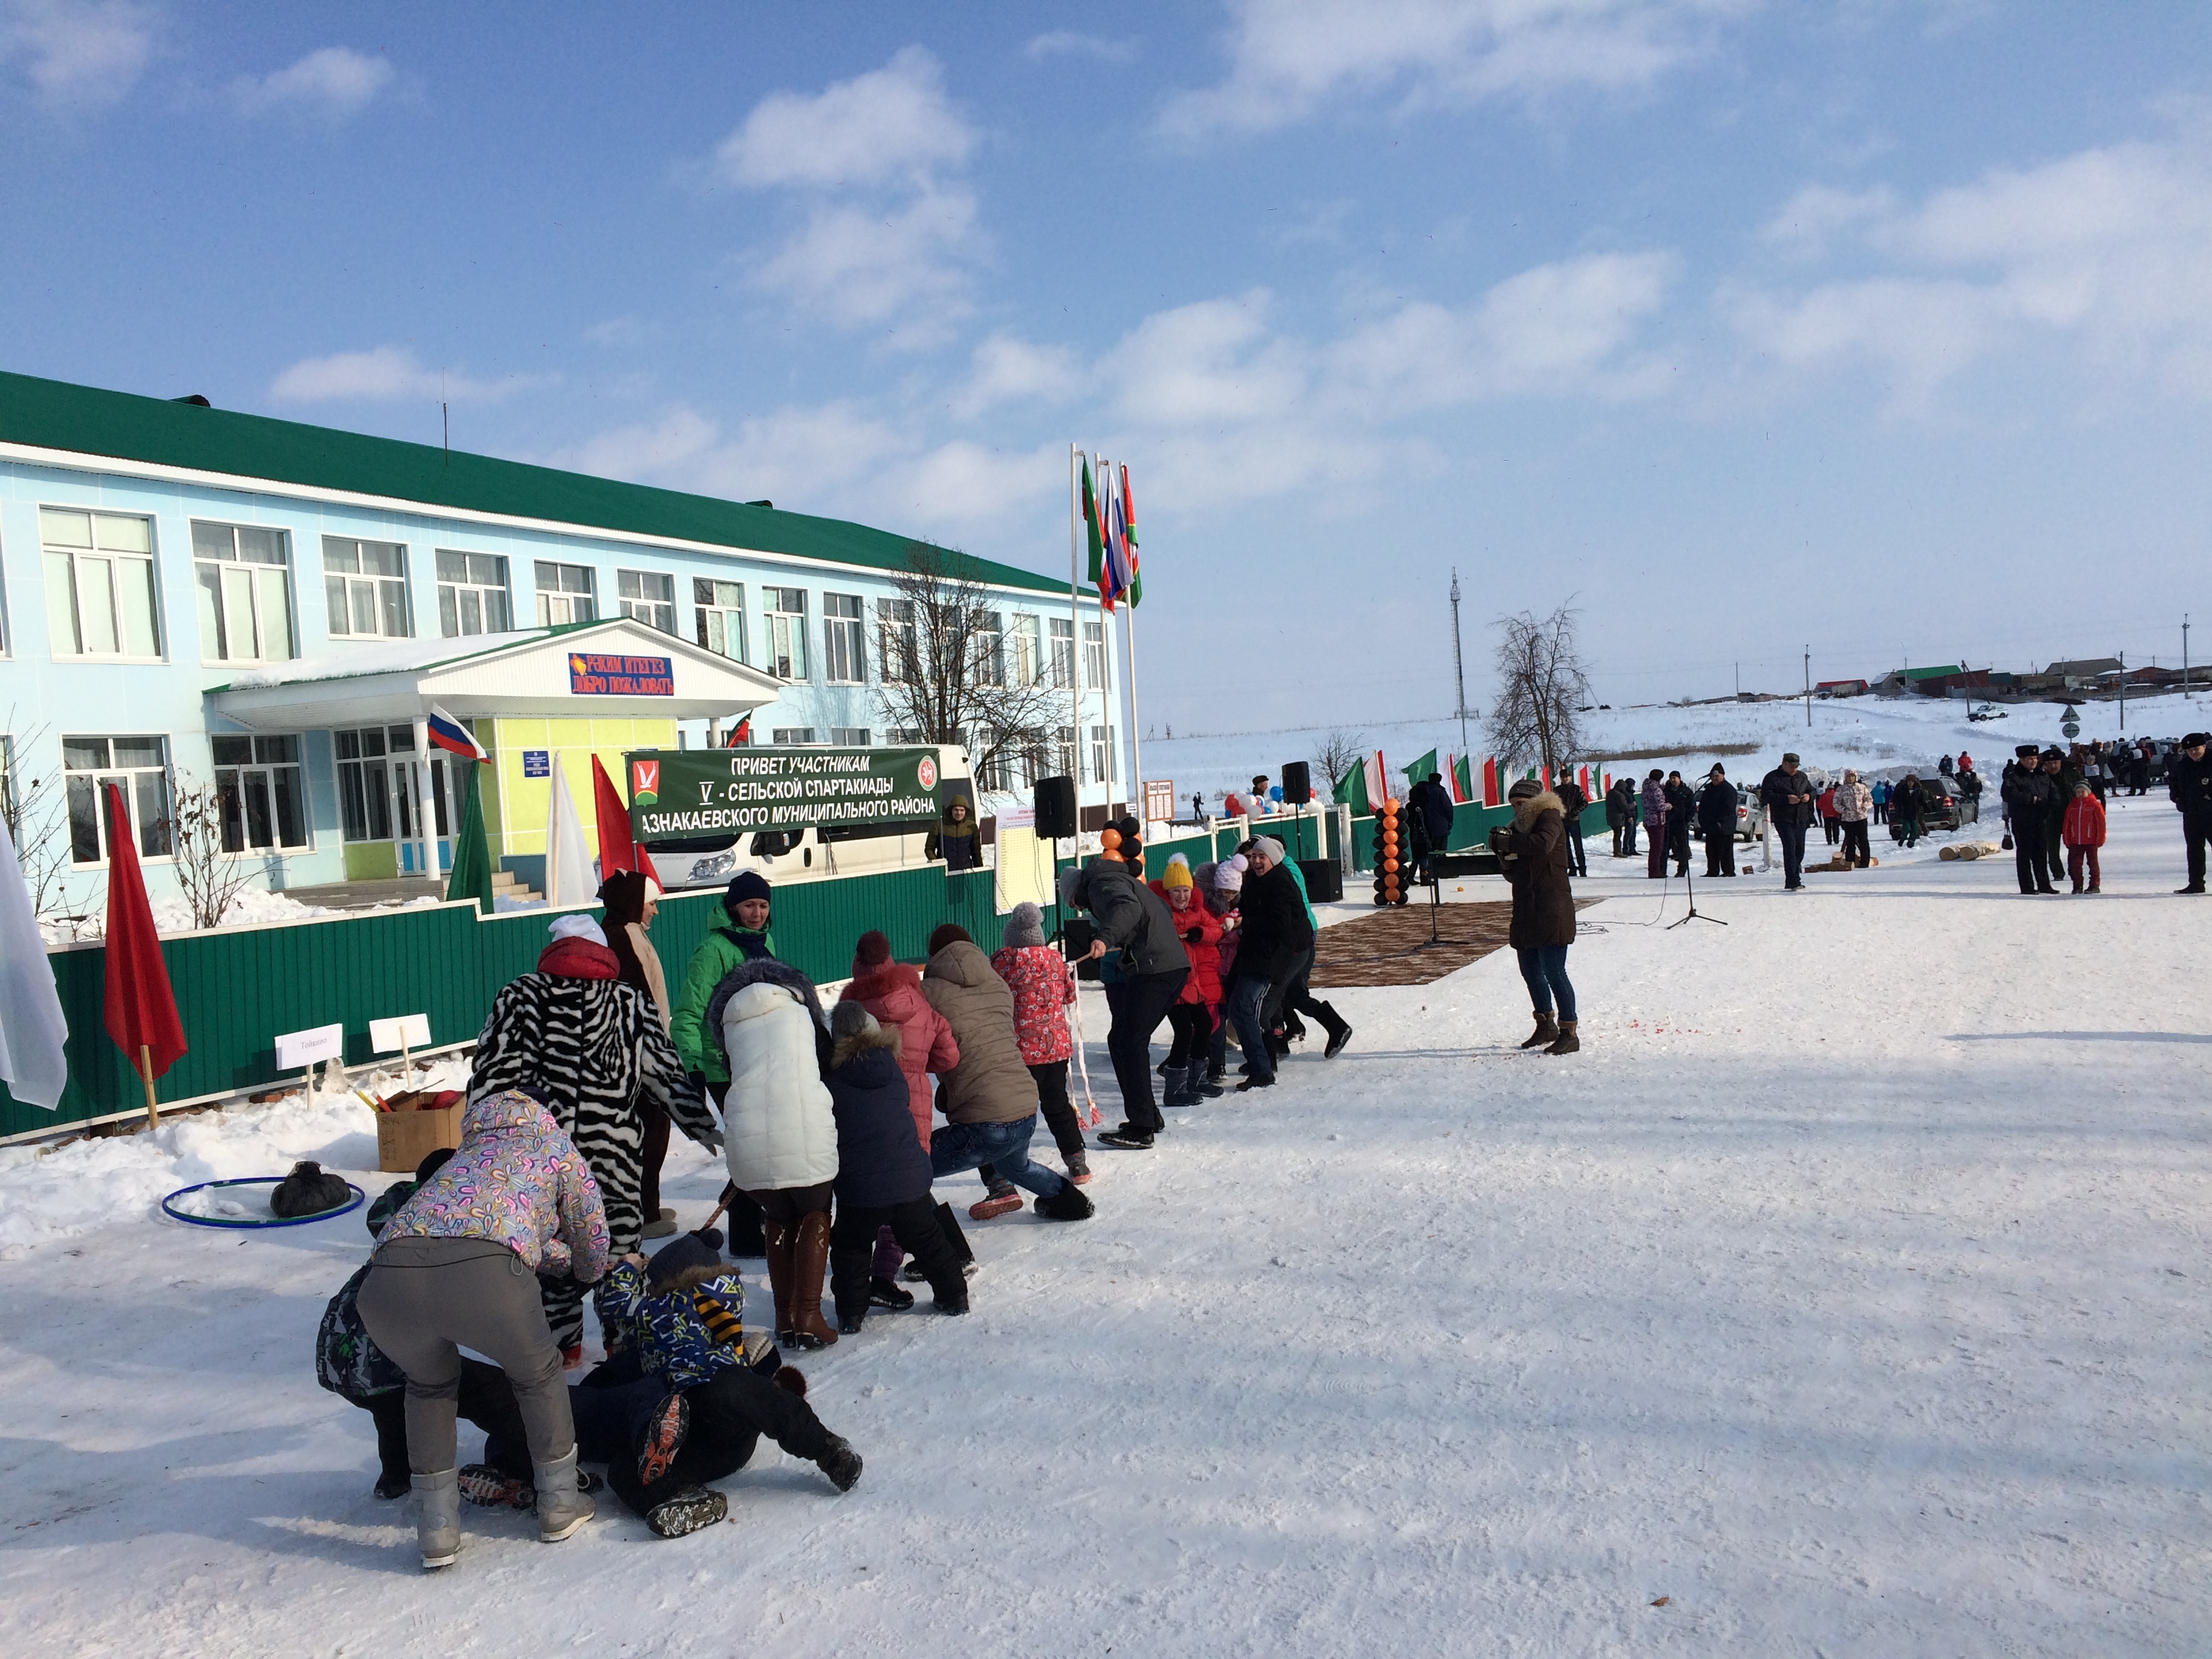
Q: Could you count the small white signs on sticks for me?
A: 2